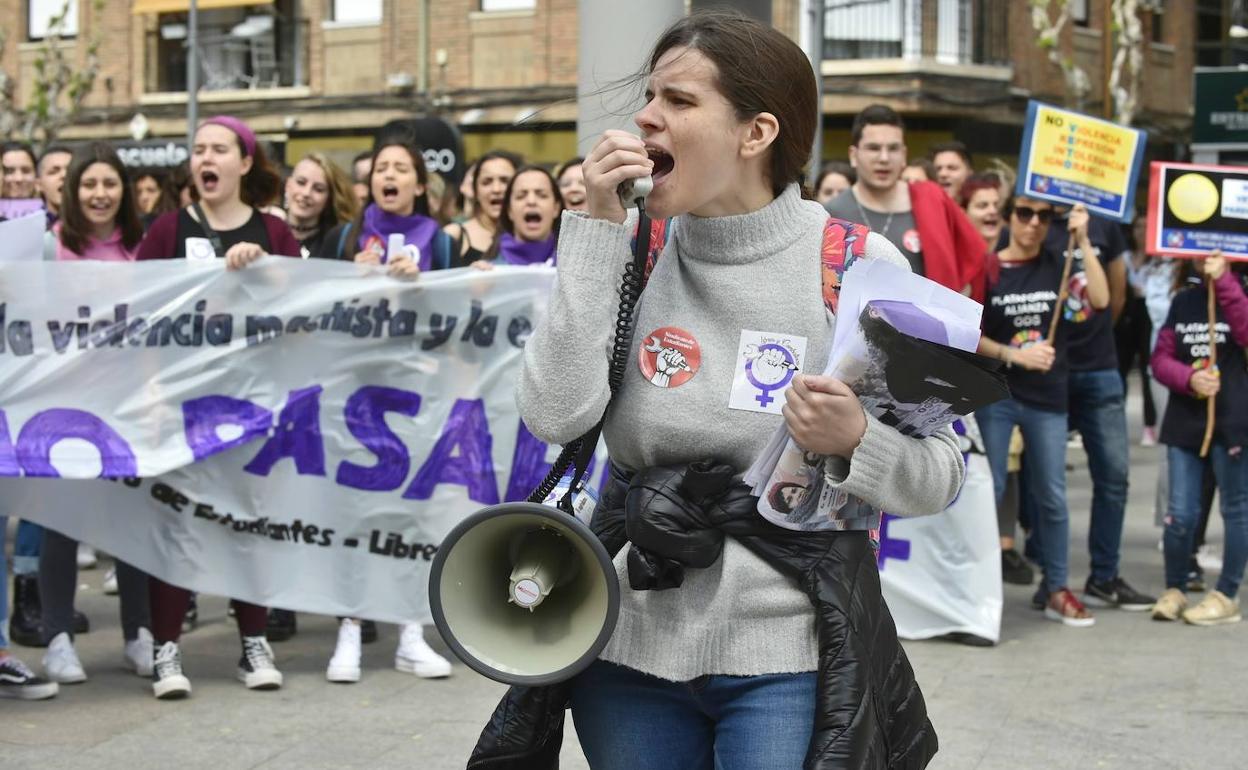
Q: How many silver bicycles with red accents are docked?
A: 0